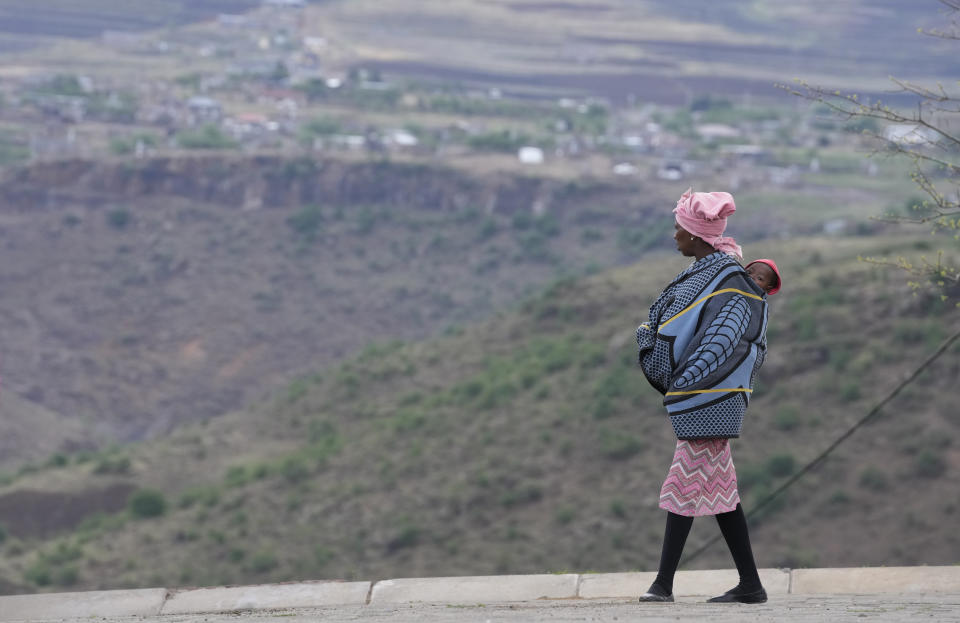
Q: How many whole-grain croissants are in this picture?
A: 0